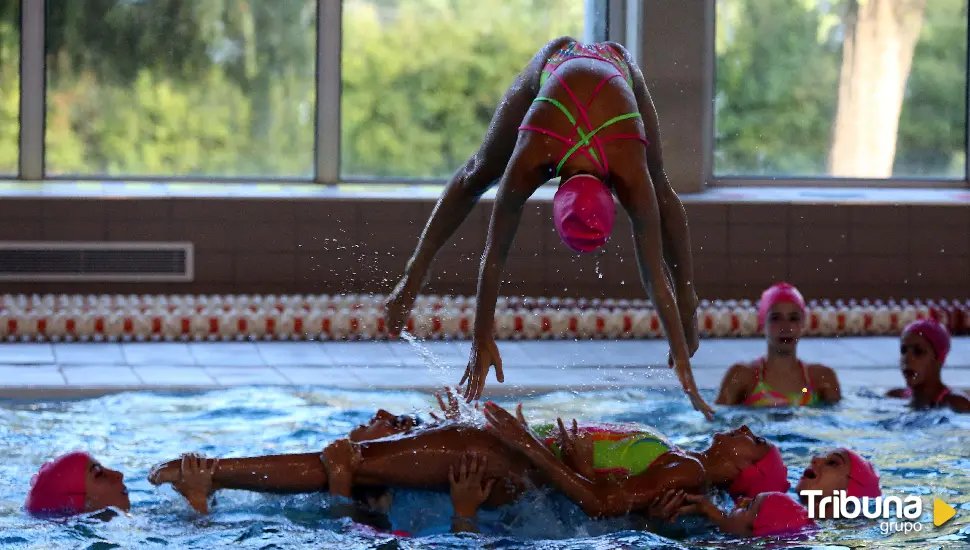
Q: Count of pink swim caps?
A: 7